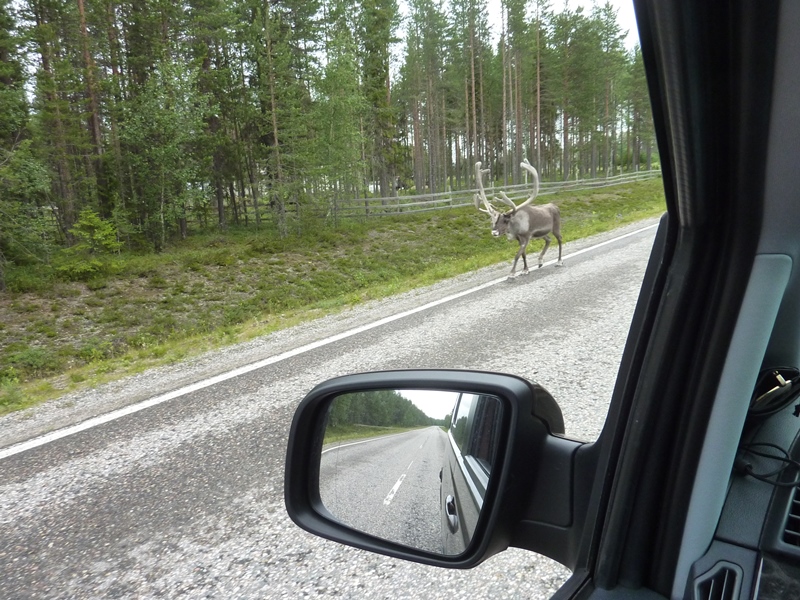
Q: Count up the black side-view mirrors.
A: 1